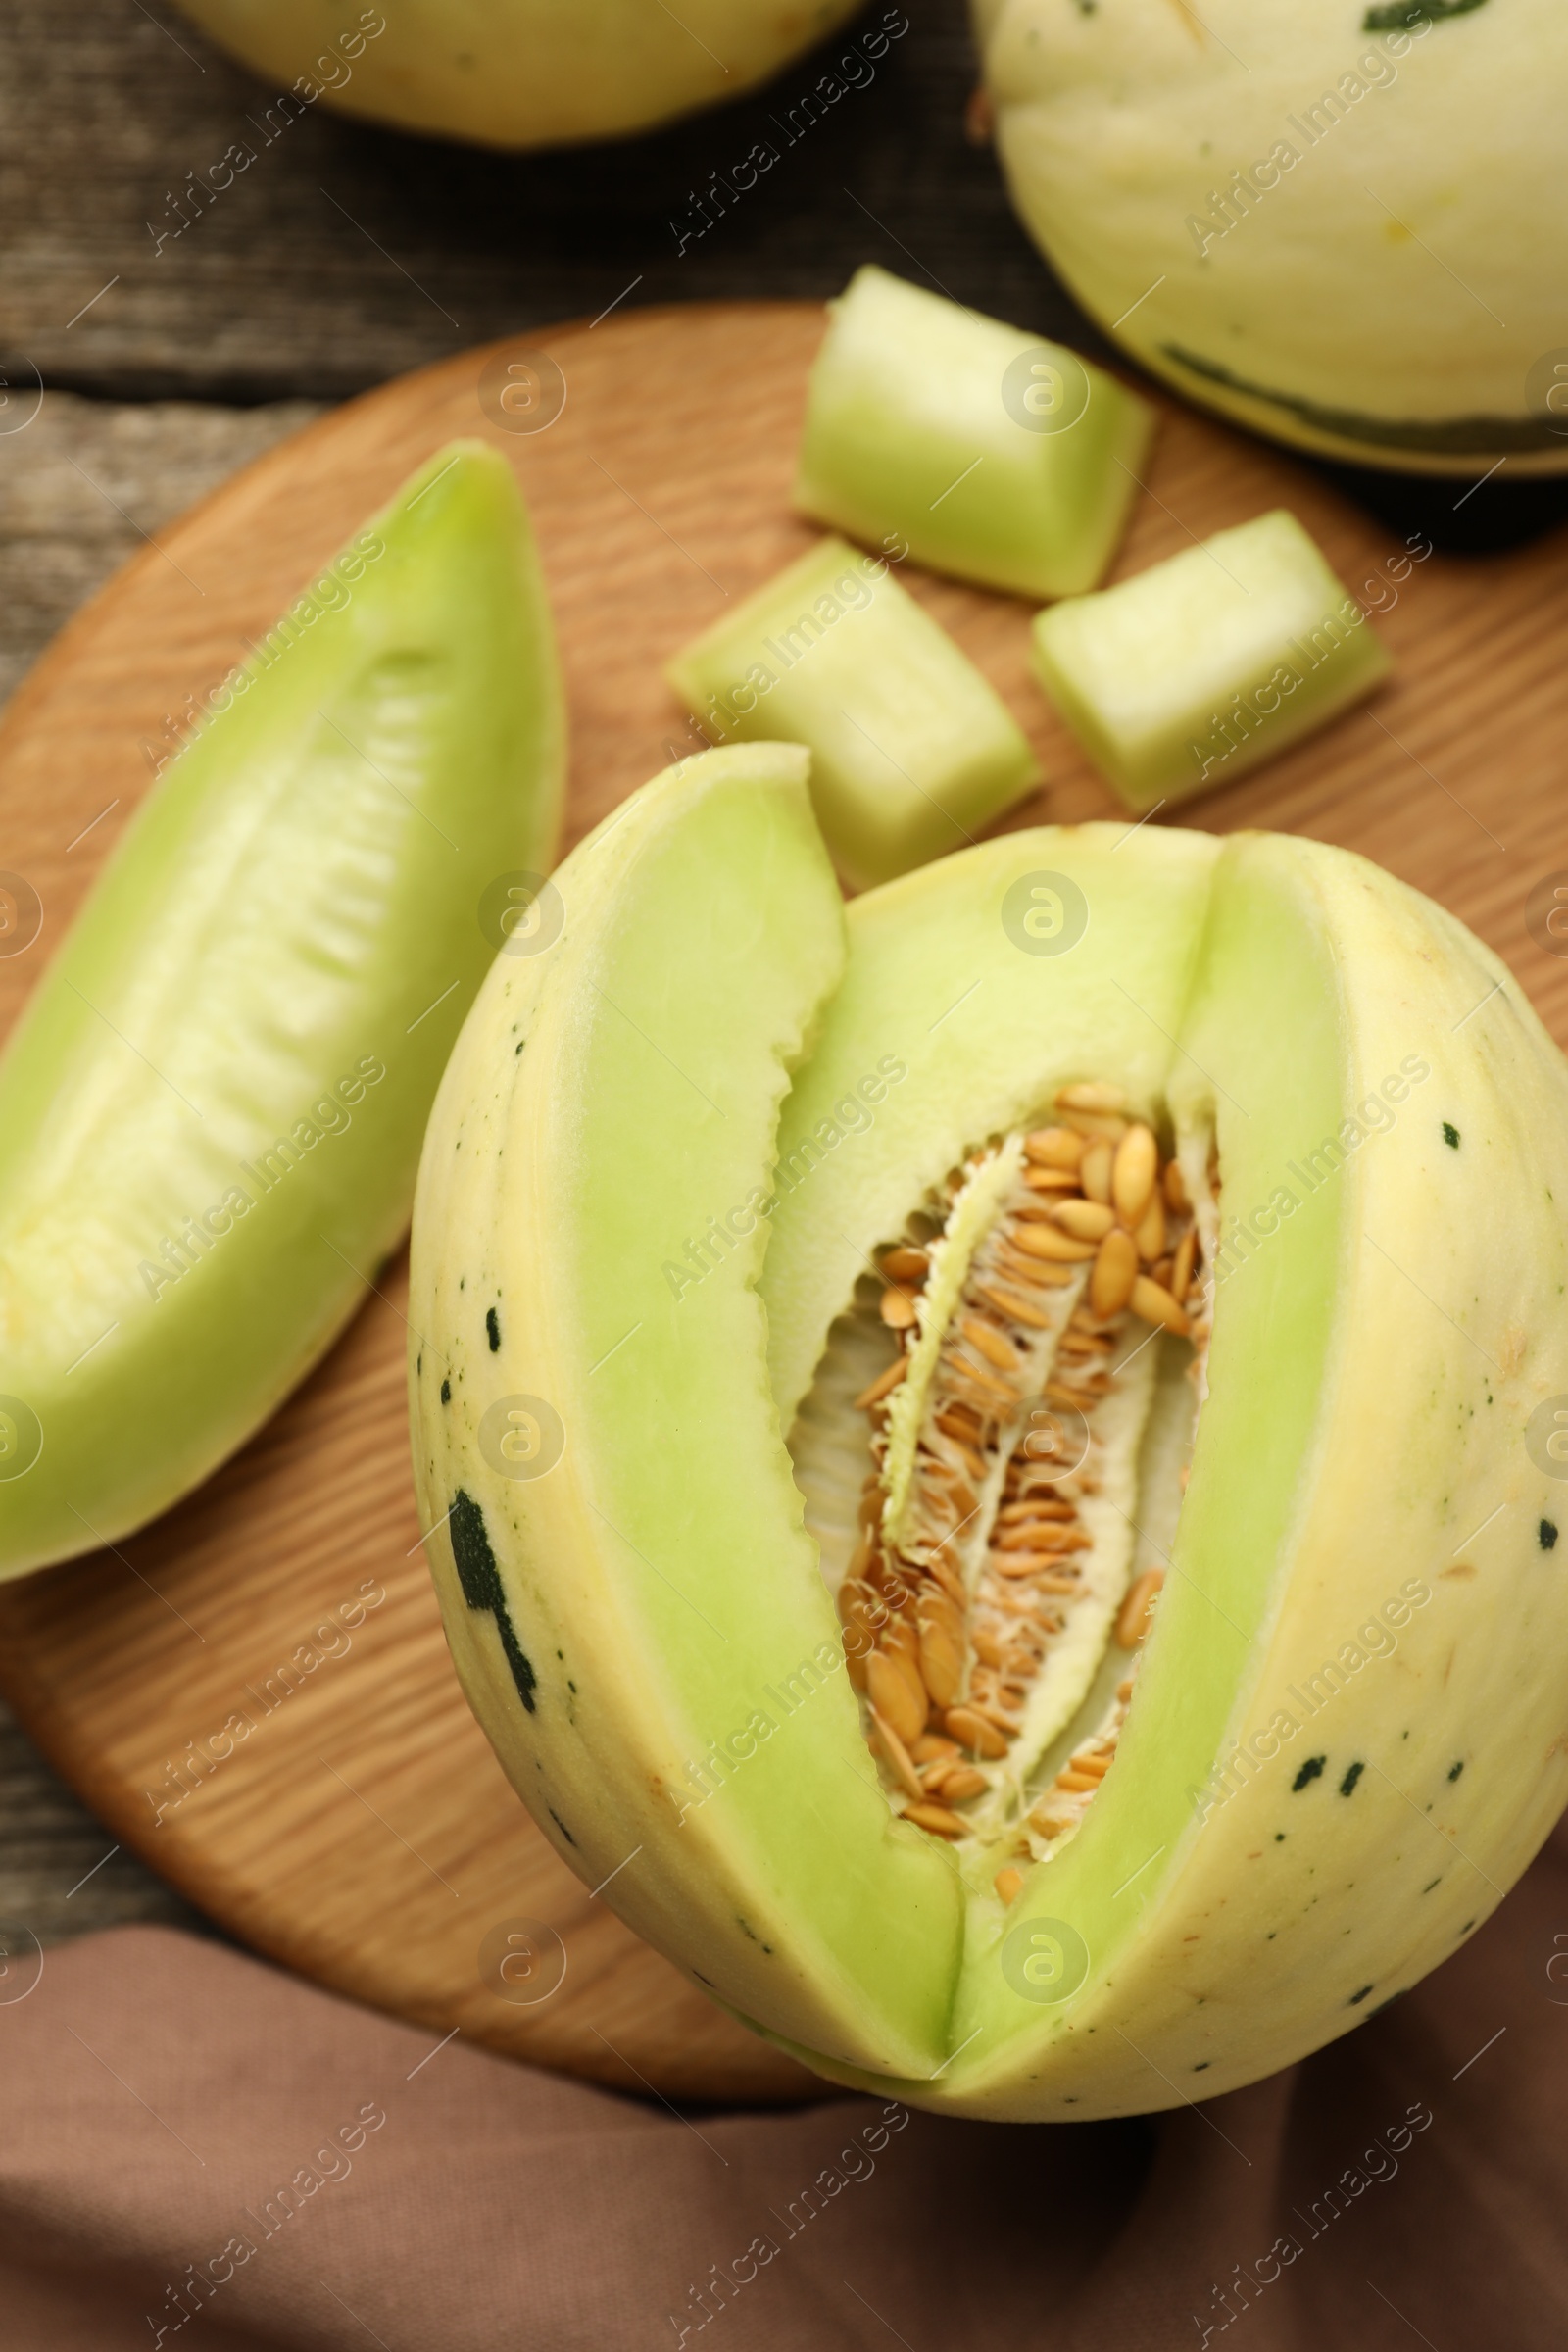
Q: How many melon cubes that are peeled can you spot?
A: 3